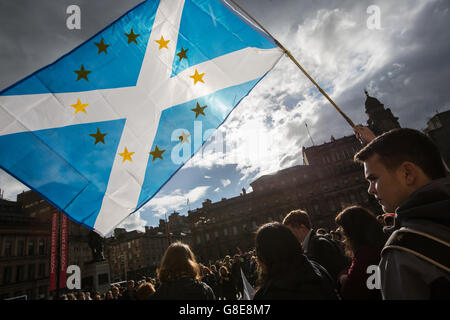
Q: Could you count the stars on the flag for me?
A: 12